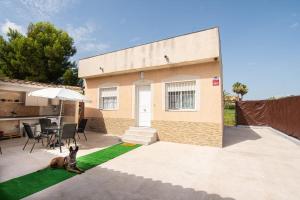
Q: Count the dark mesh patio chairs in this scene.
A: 4